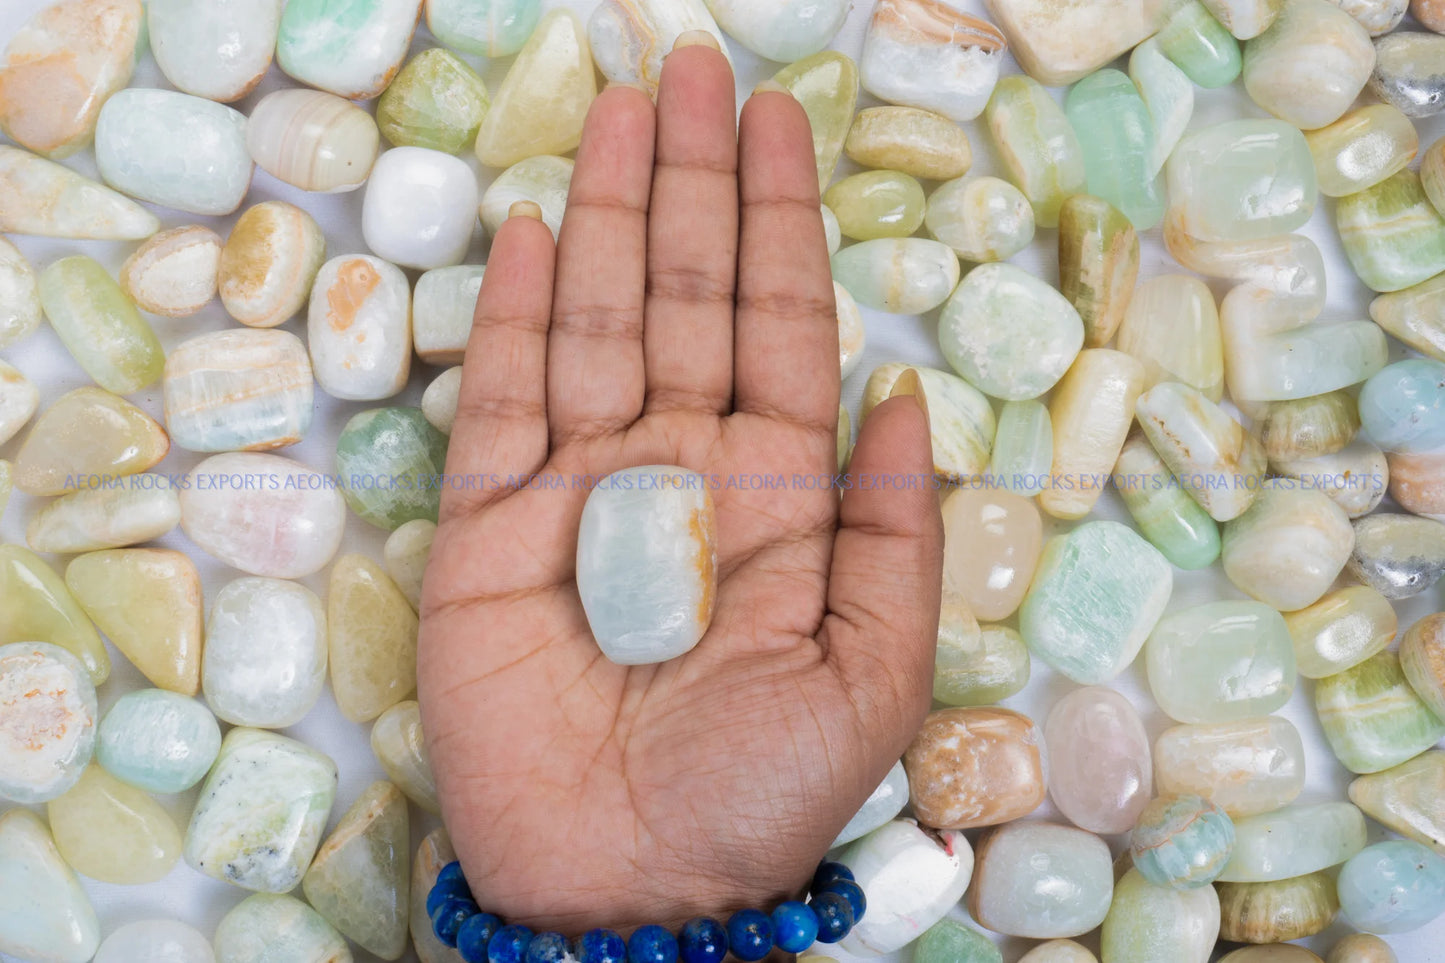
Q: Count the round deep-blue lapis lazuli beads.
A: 14